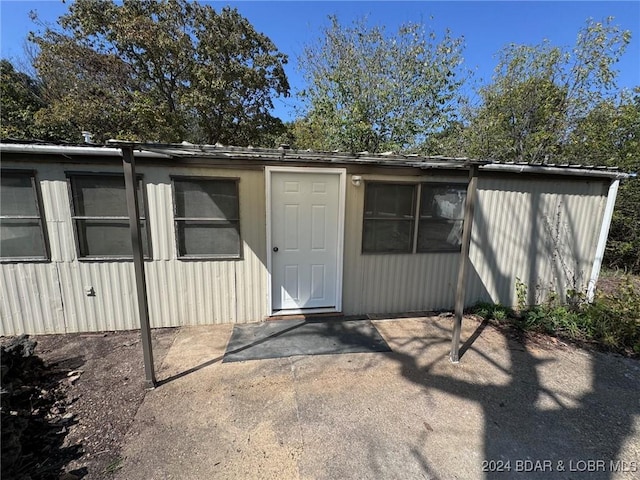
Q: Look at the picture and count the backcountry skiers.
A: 0